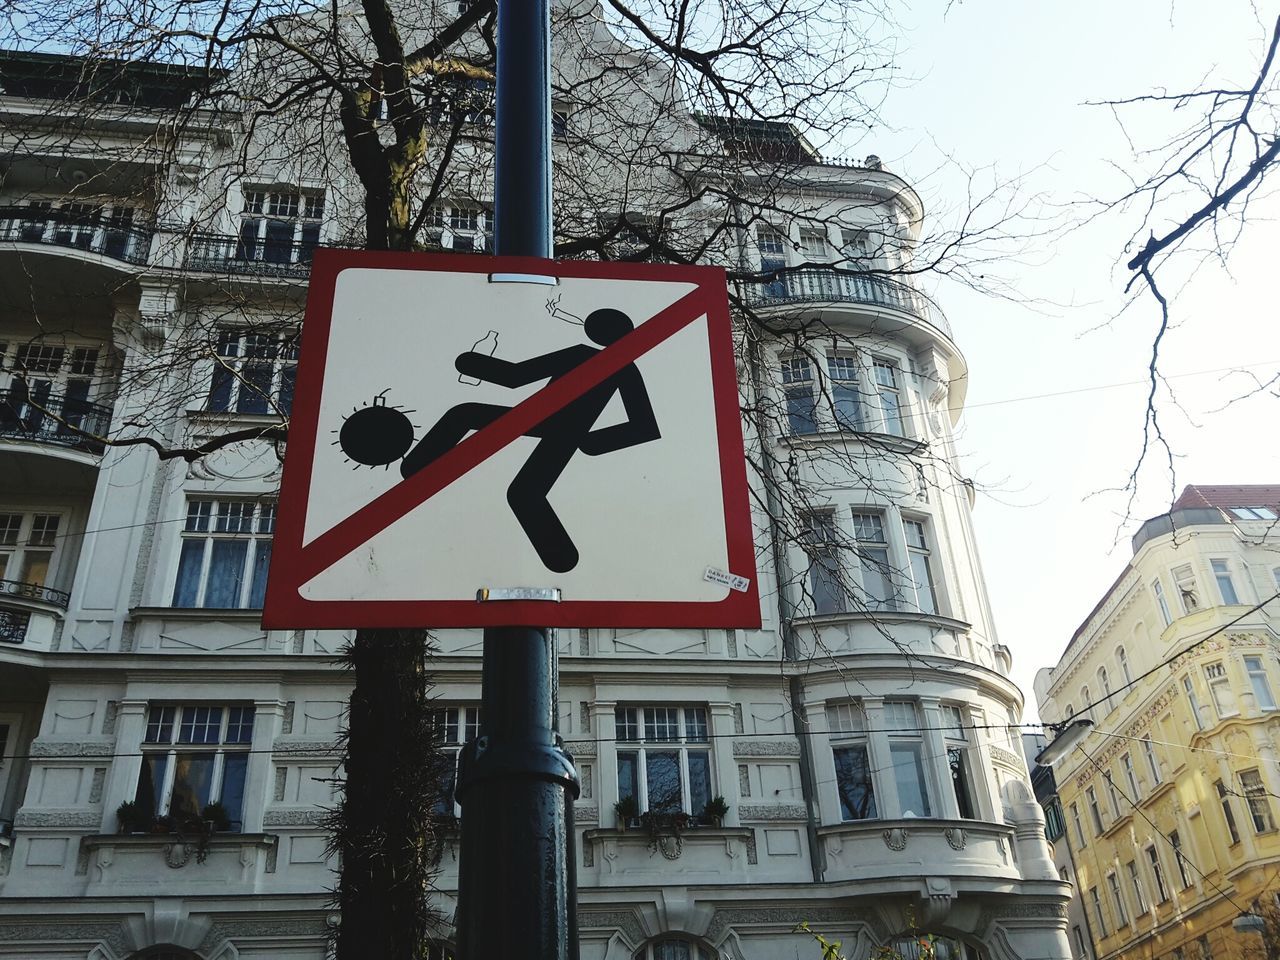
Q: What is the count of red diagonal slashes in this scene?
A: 1